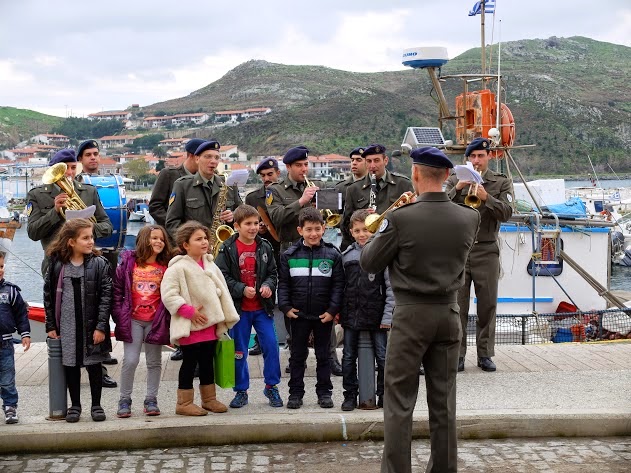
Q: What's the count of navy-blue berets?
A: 10